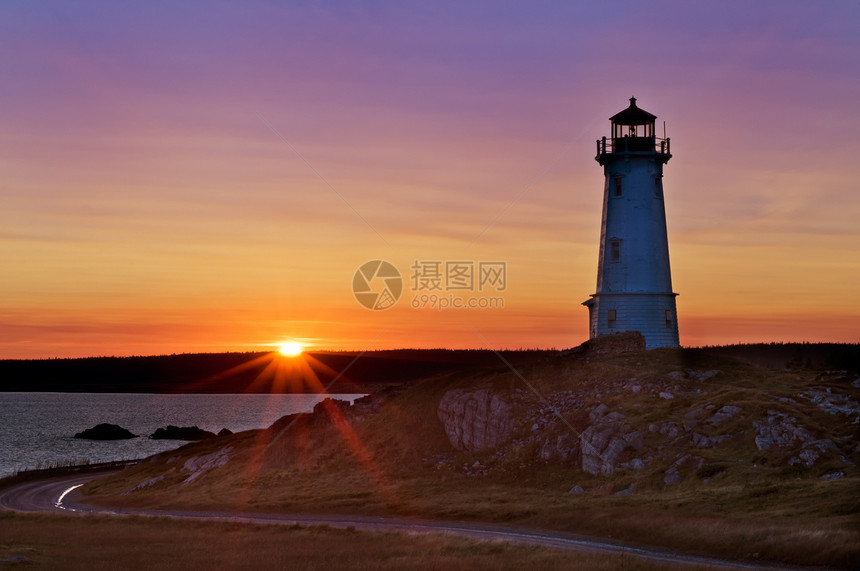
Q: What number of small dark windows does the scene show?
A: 5